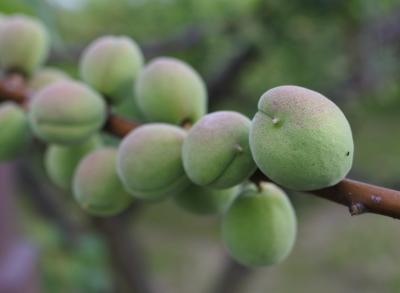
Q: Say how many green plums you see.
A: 13